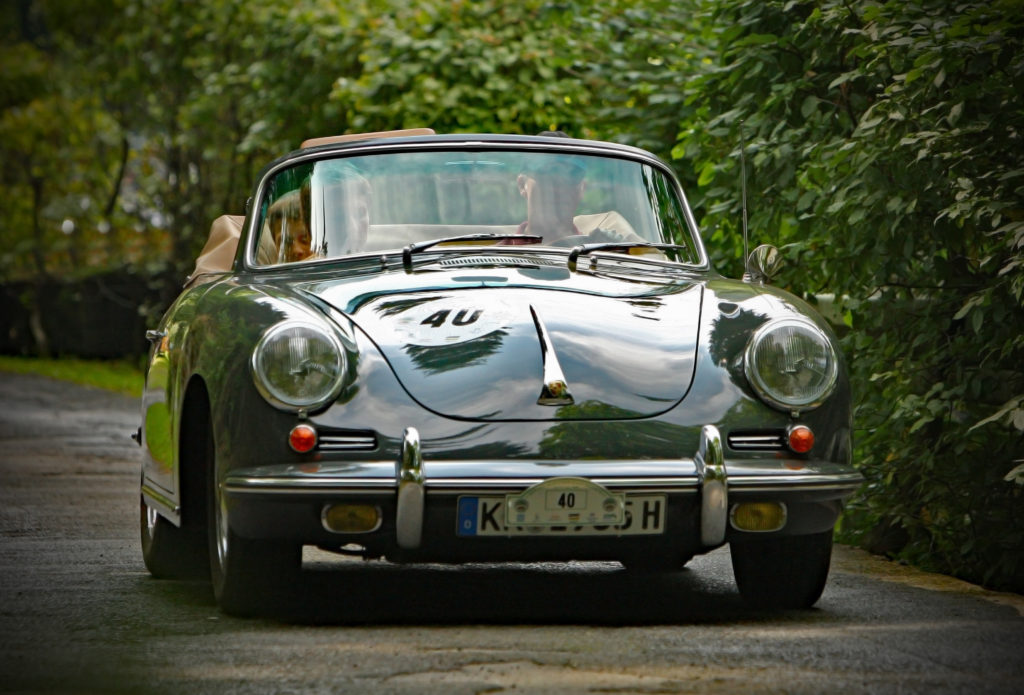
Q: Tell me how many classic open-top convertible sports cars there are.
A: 1